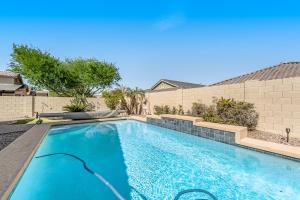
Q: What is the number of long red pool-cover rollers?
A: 0